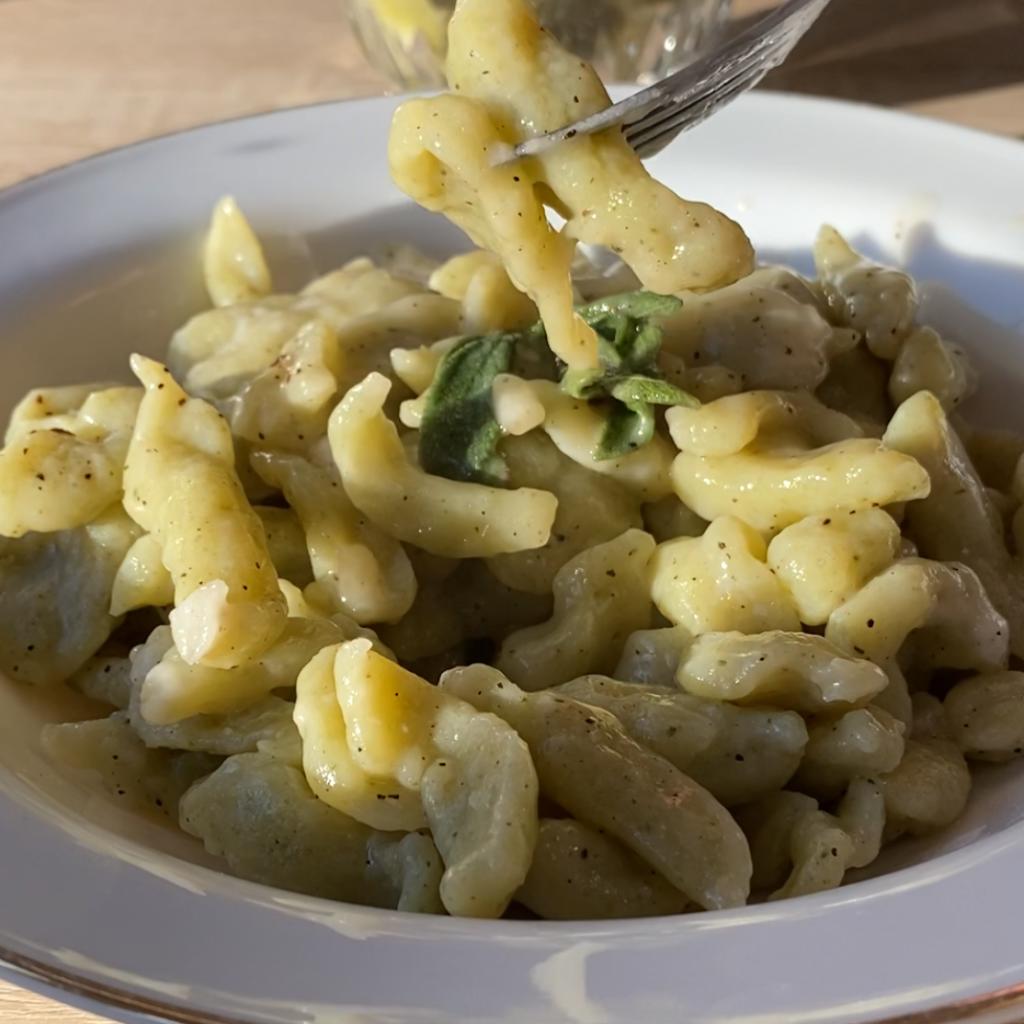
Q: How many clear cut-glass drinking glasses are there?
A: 1